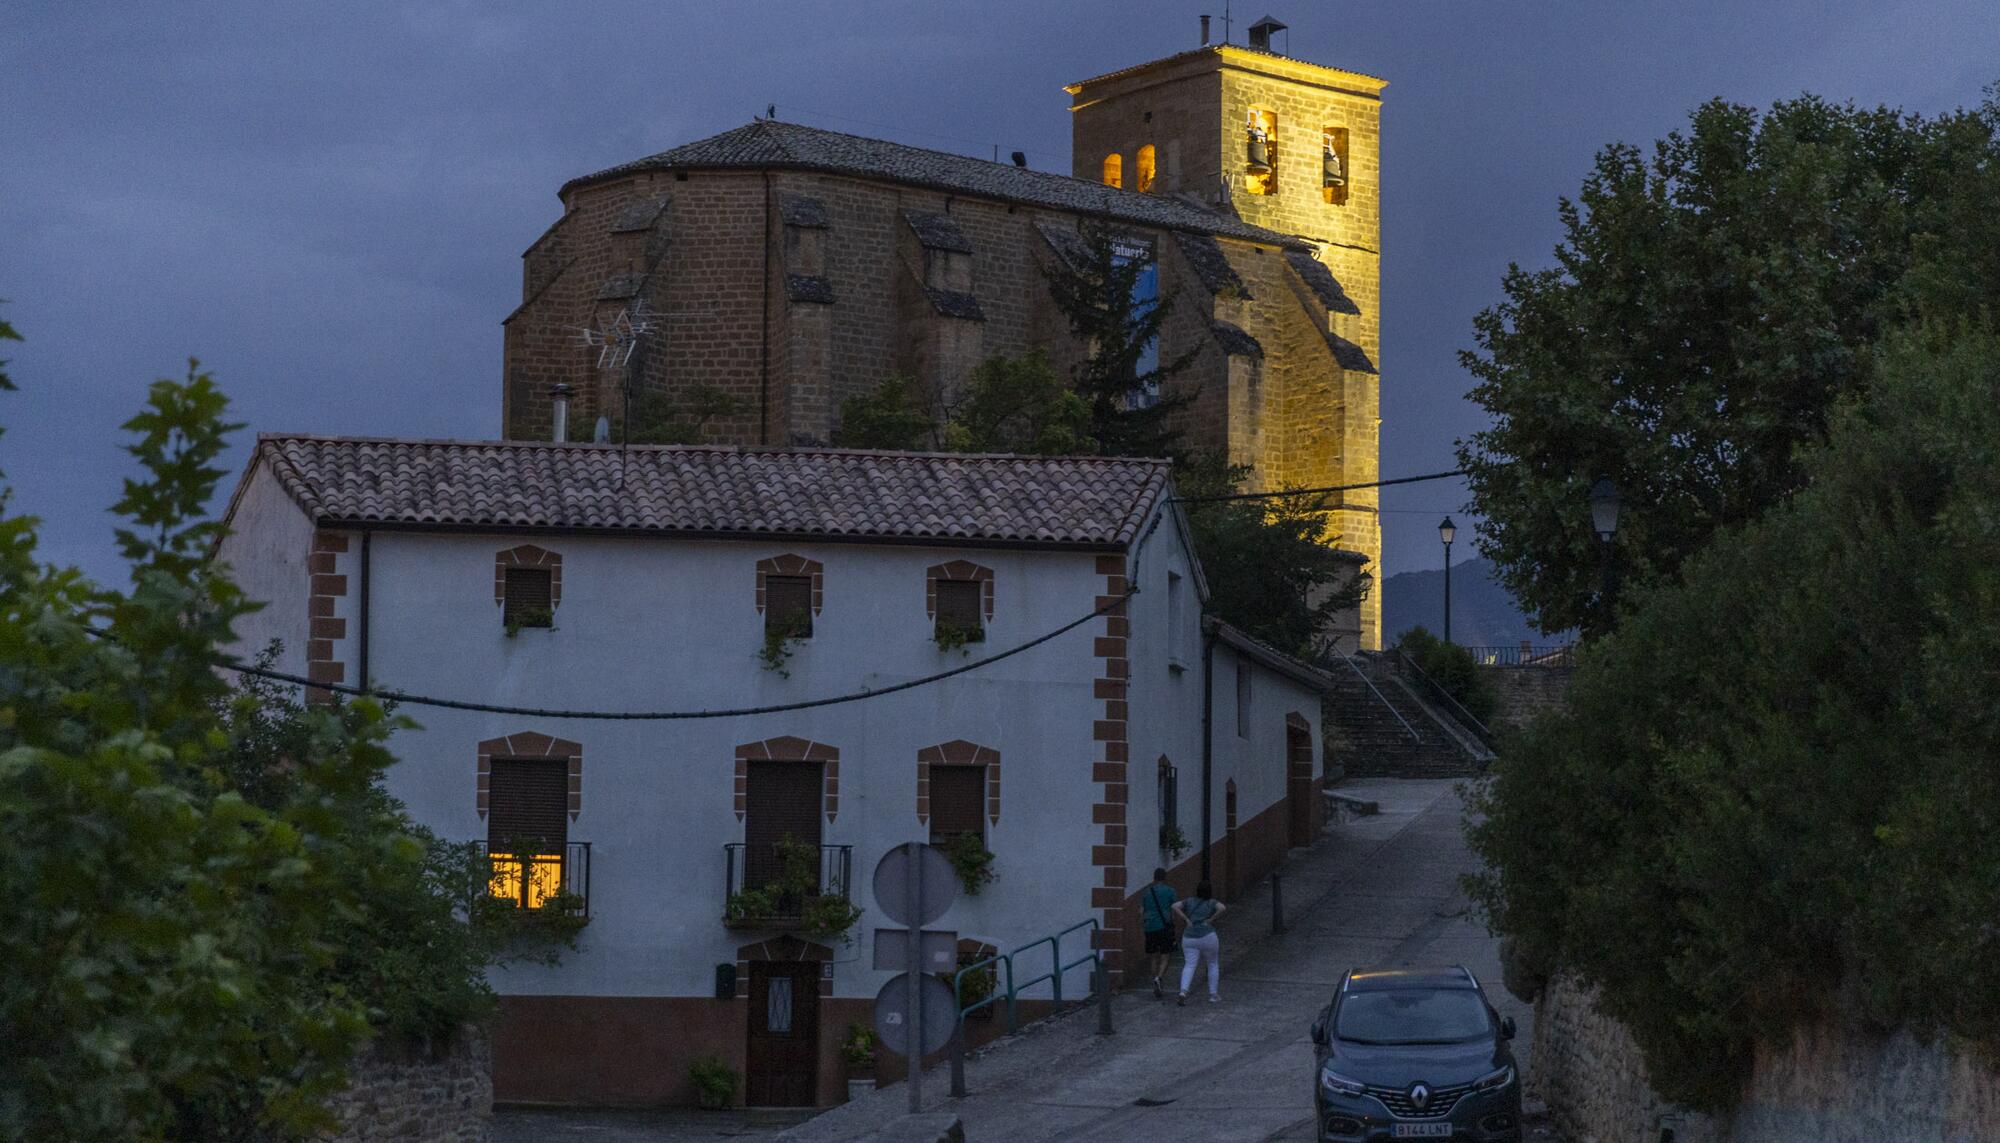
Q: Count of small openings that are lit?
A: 2